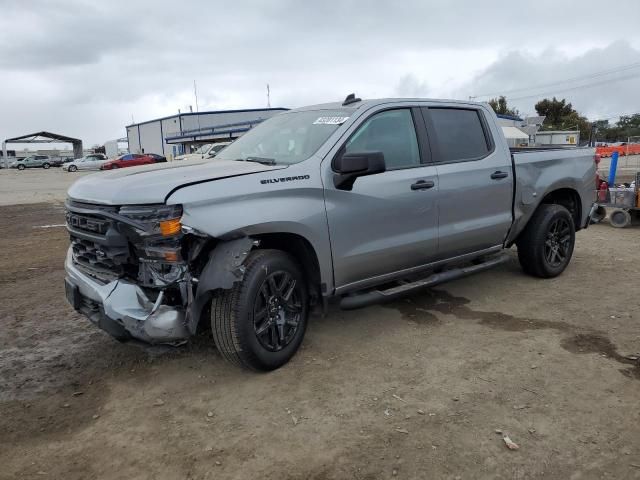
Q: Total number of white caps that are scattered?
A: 0